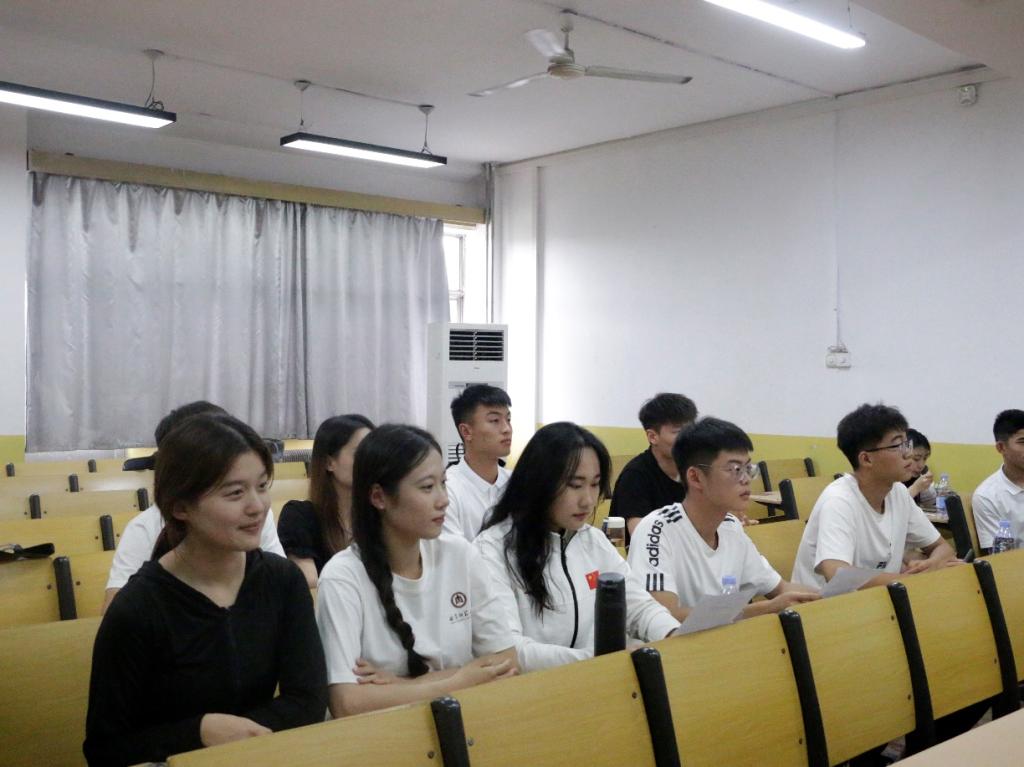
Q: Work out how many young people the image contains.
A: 11